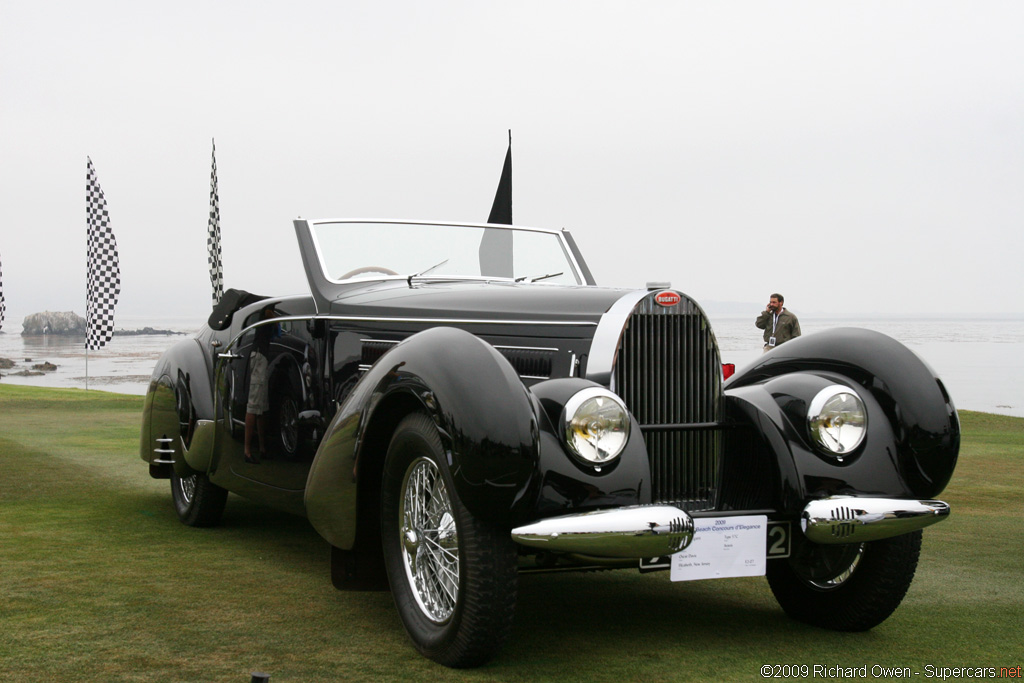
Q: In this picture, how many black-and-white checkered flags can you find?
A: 3